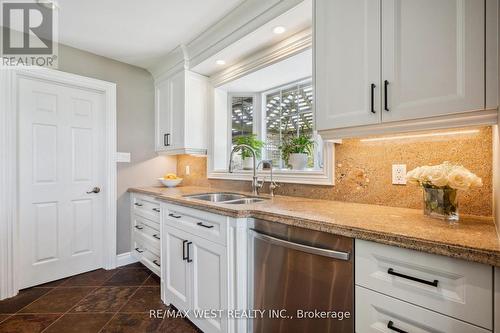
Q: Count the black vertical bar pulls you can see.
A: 6